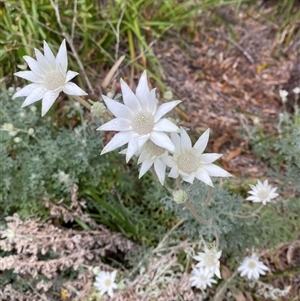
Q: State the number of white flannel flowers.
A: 9